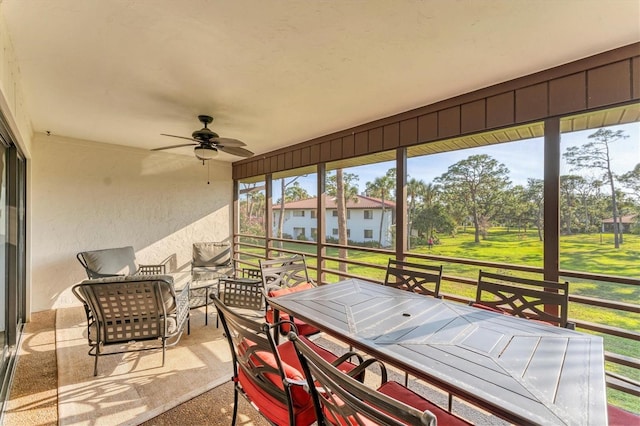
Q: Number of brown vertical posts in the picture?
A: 5